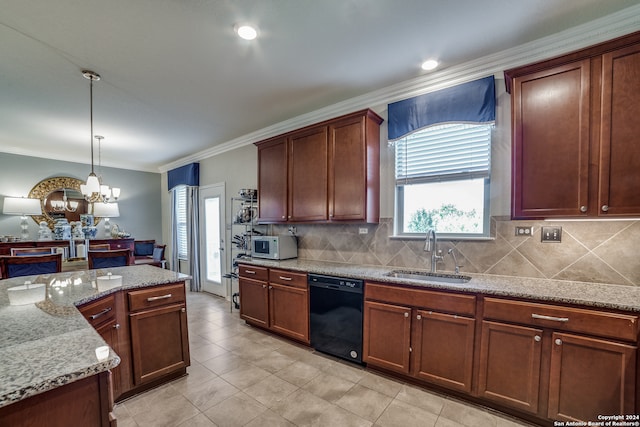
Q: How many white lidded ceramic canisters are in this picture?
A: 2